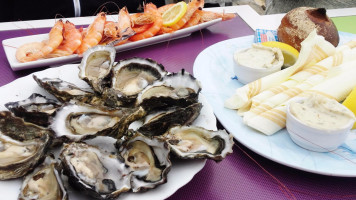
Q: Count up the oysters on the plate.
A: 12